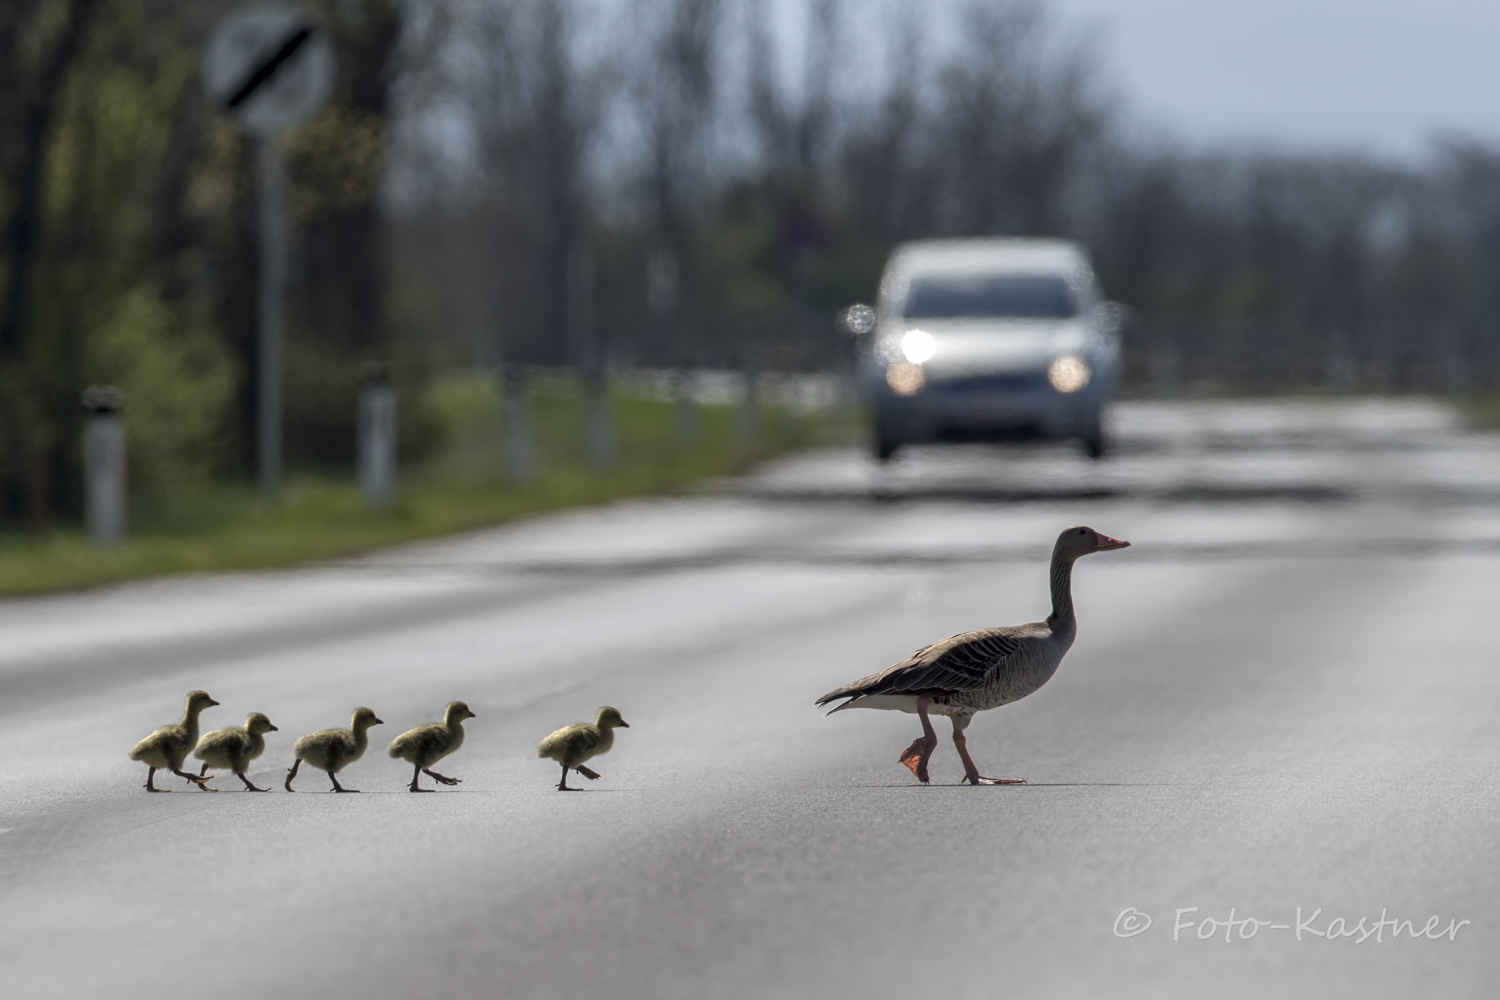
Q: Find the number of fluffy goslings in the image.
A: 5